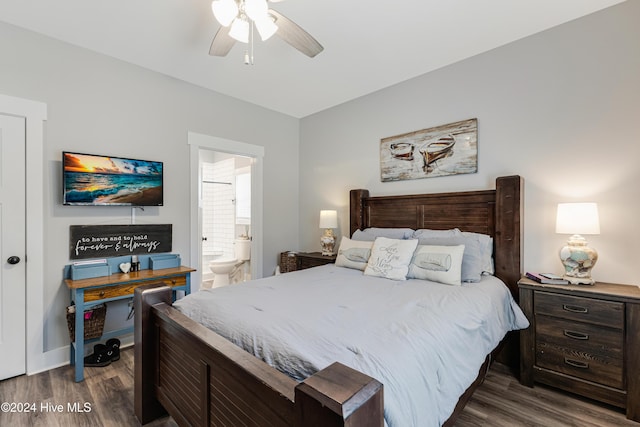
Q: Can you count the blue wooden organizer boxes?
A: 2